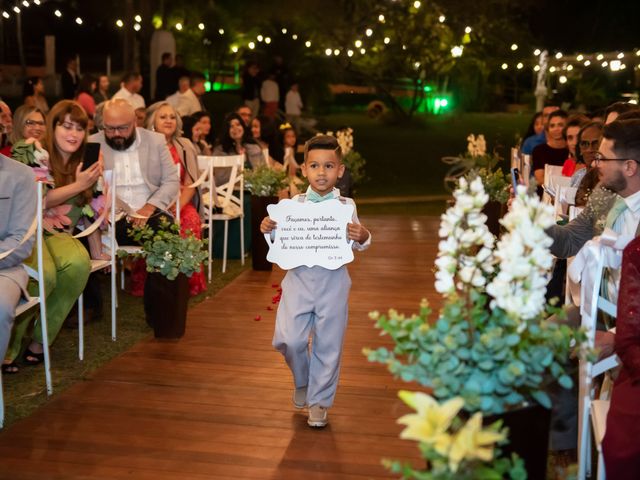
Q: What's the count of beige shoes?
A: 2